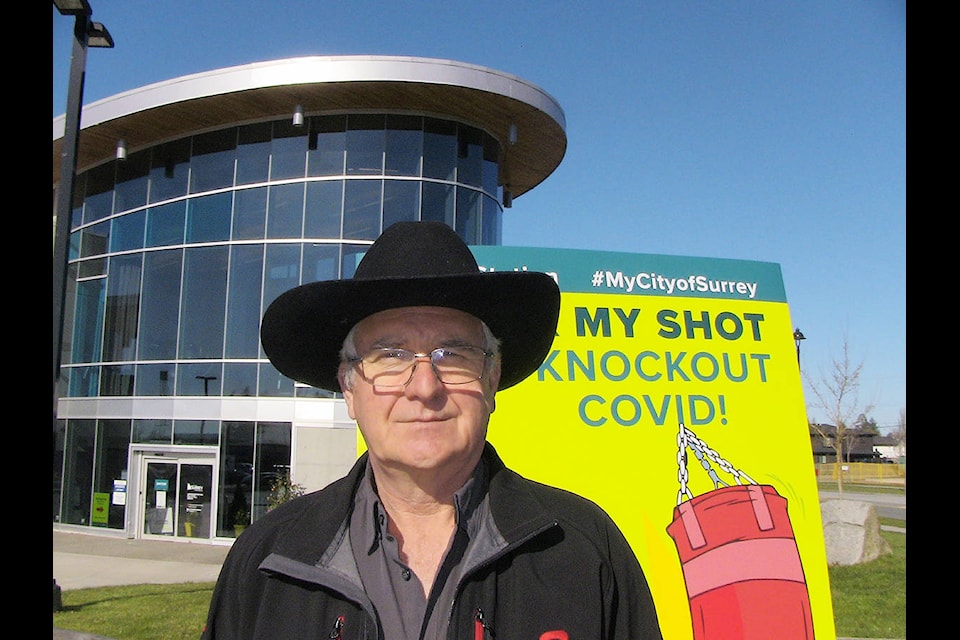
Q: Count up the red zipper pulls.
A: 2